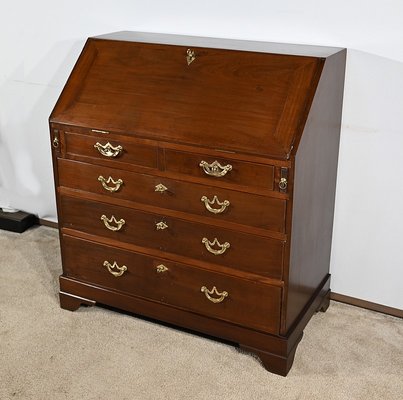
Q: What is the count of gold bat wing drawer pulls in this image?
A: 8